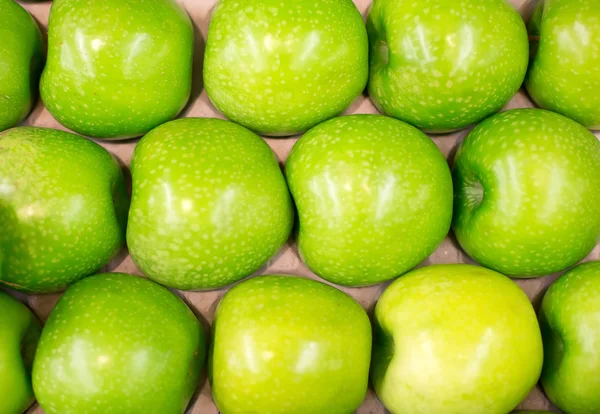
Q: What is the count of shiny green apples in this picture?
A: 14